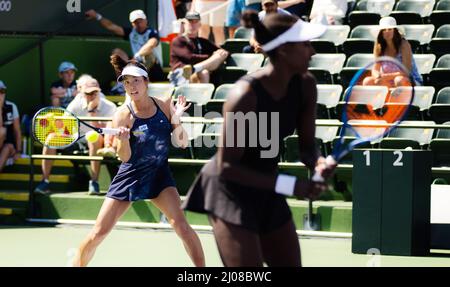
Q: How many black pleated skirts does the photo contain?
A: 1